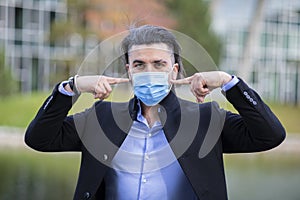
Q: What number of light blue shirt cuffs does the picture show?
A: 2